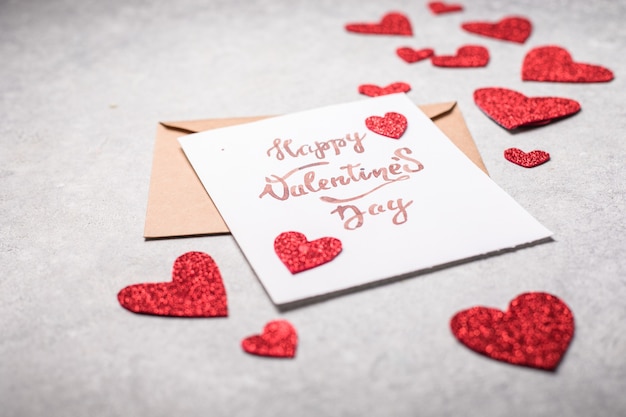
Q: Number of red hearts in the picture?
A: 14